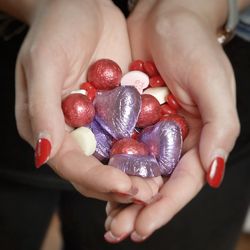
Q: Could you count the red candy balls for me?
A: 5